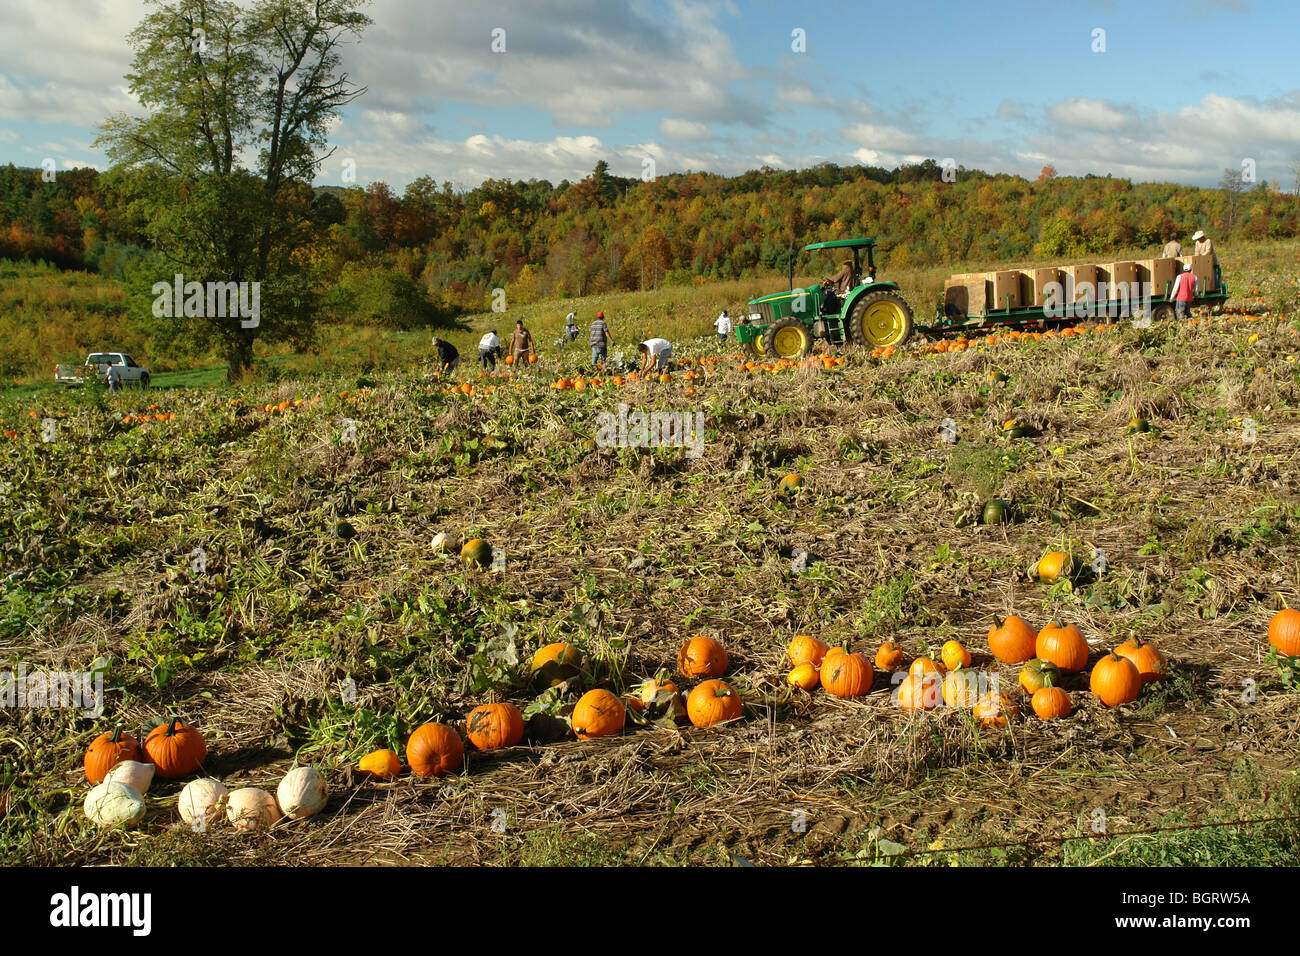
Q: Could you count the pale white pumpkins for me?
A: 6